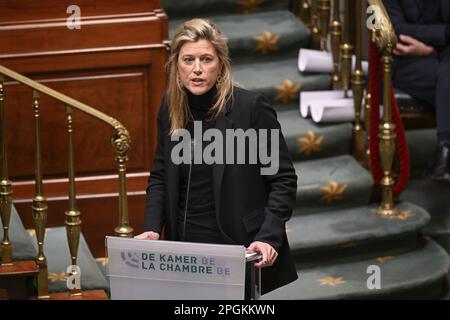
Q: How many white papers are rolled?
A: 3